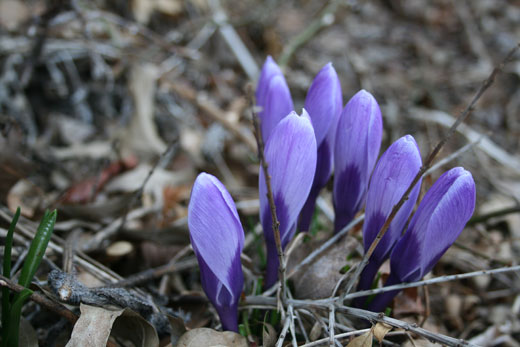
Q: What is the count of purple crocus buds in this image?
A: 7